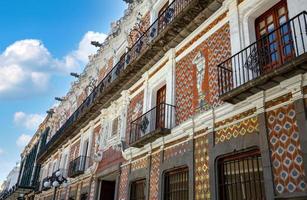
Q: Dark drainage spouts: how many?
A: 5